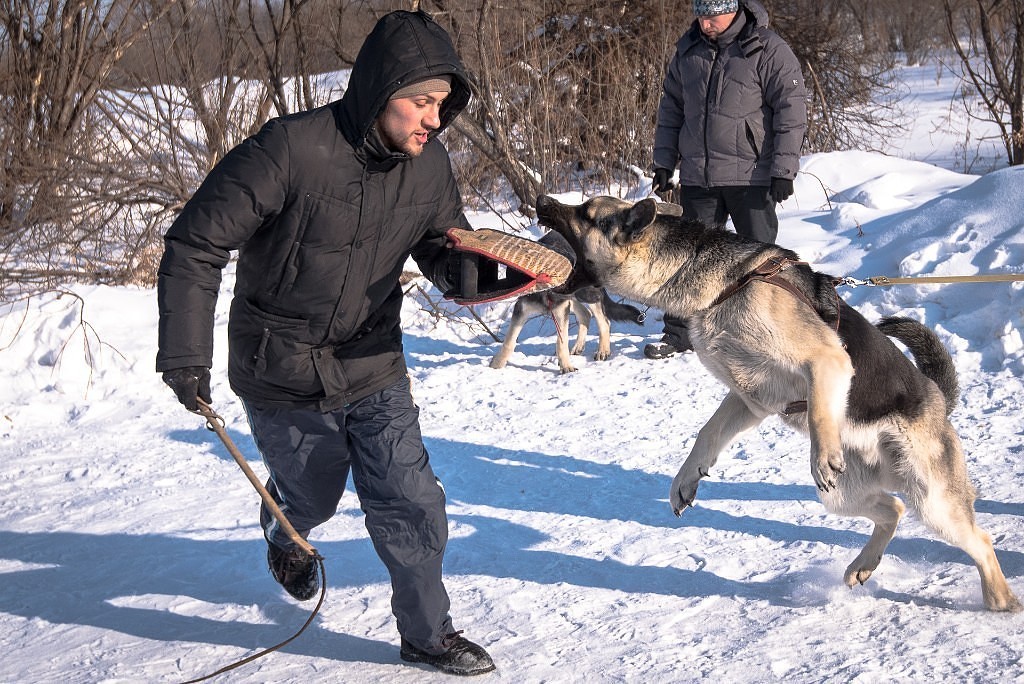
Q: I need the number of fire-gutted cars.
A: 0